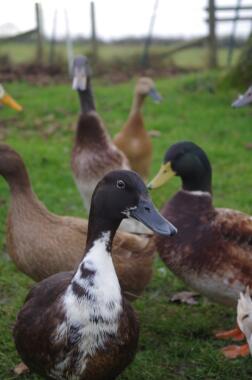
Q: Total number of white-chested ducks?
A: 1